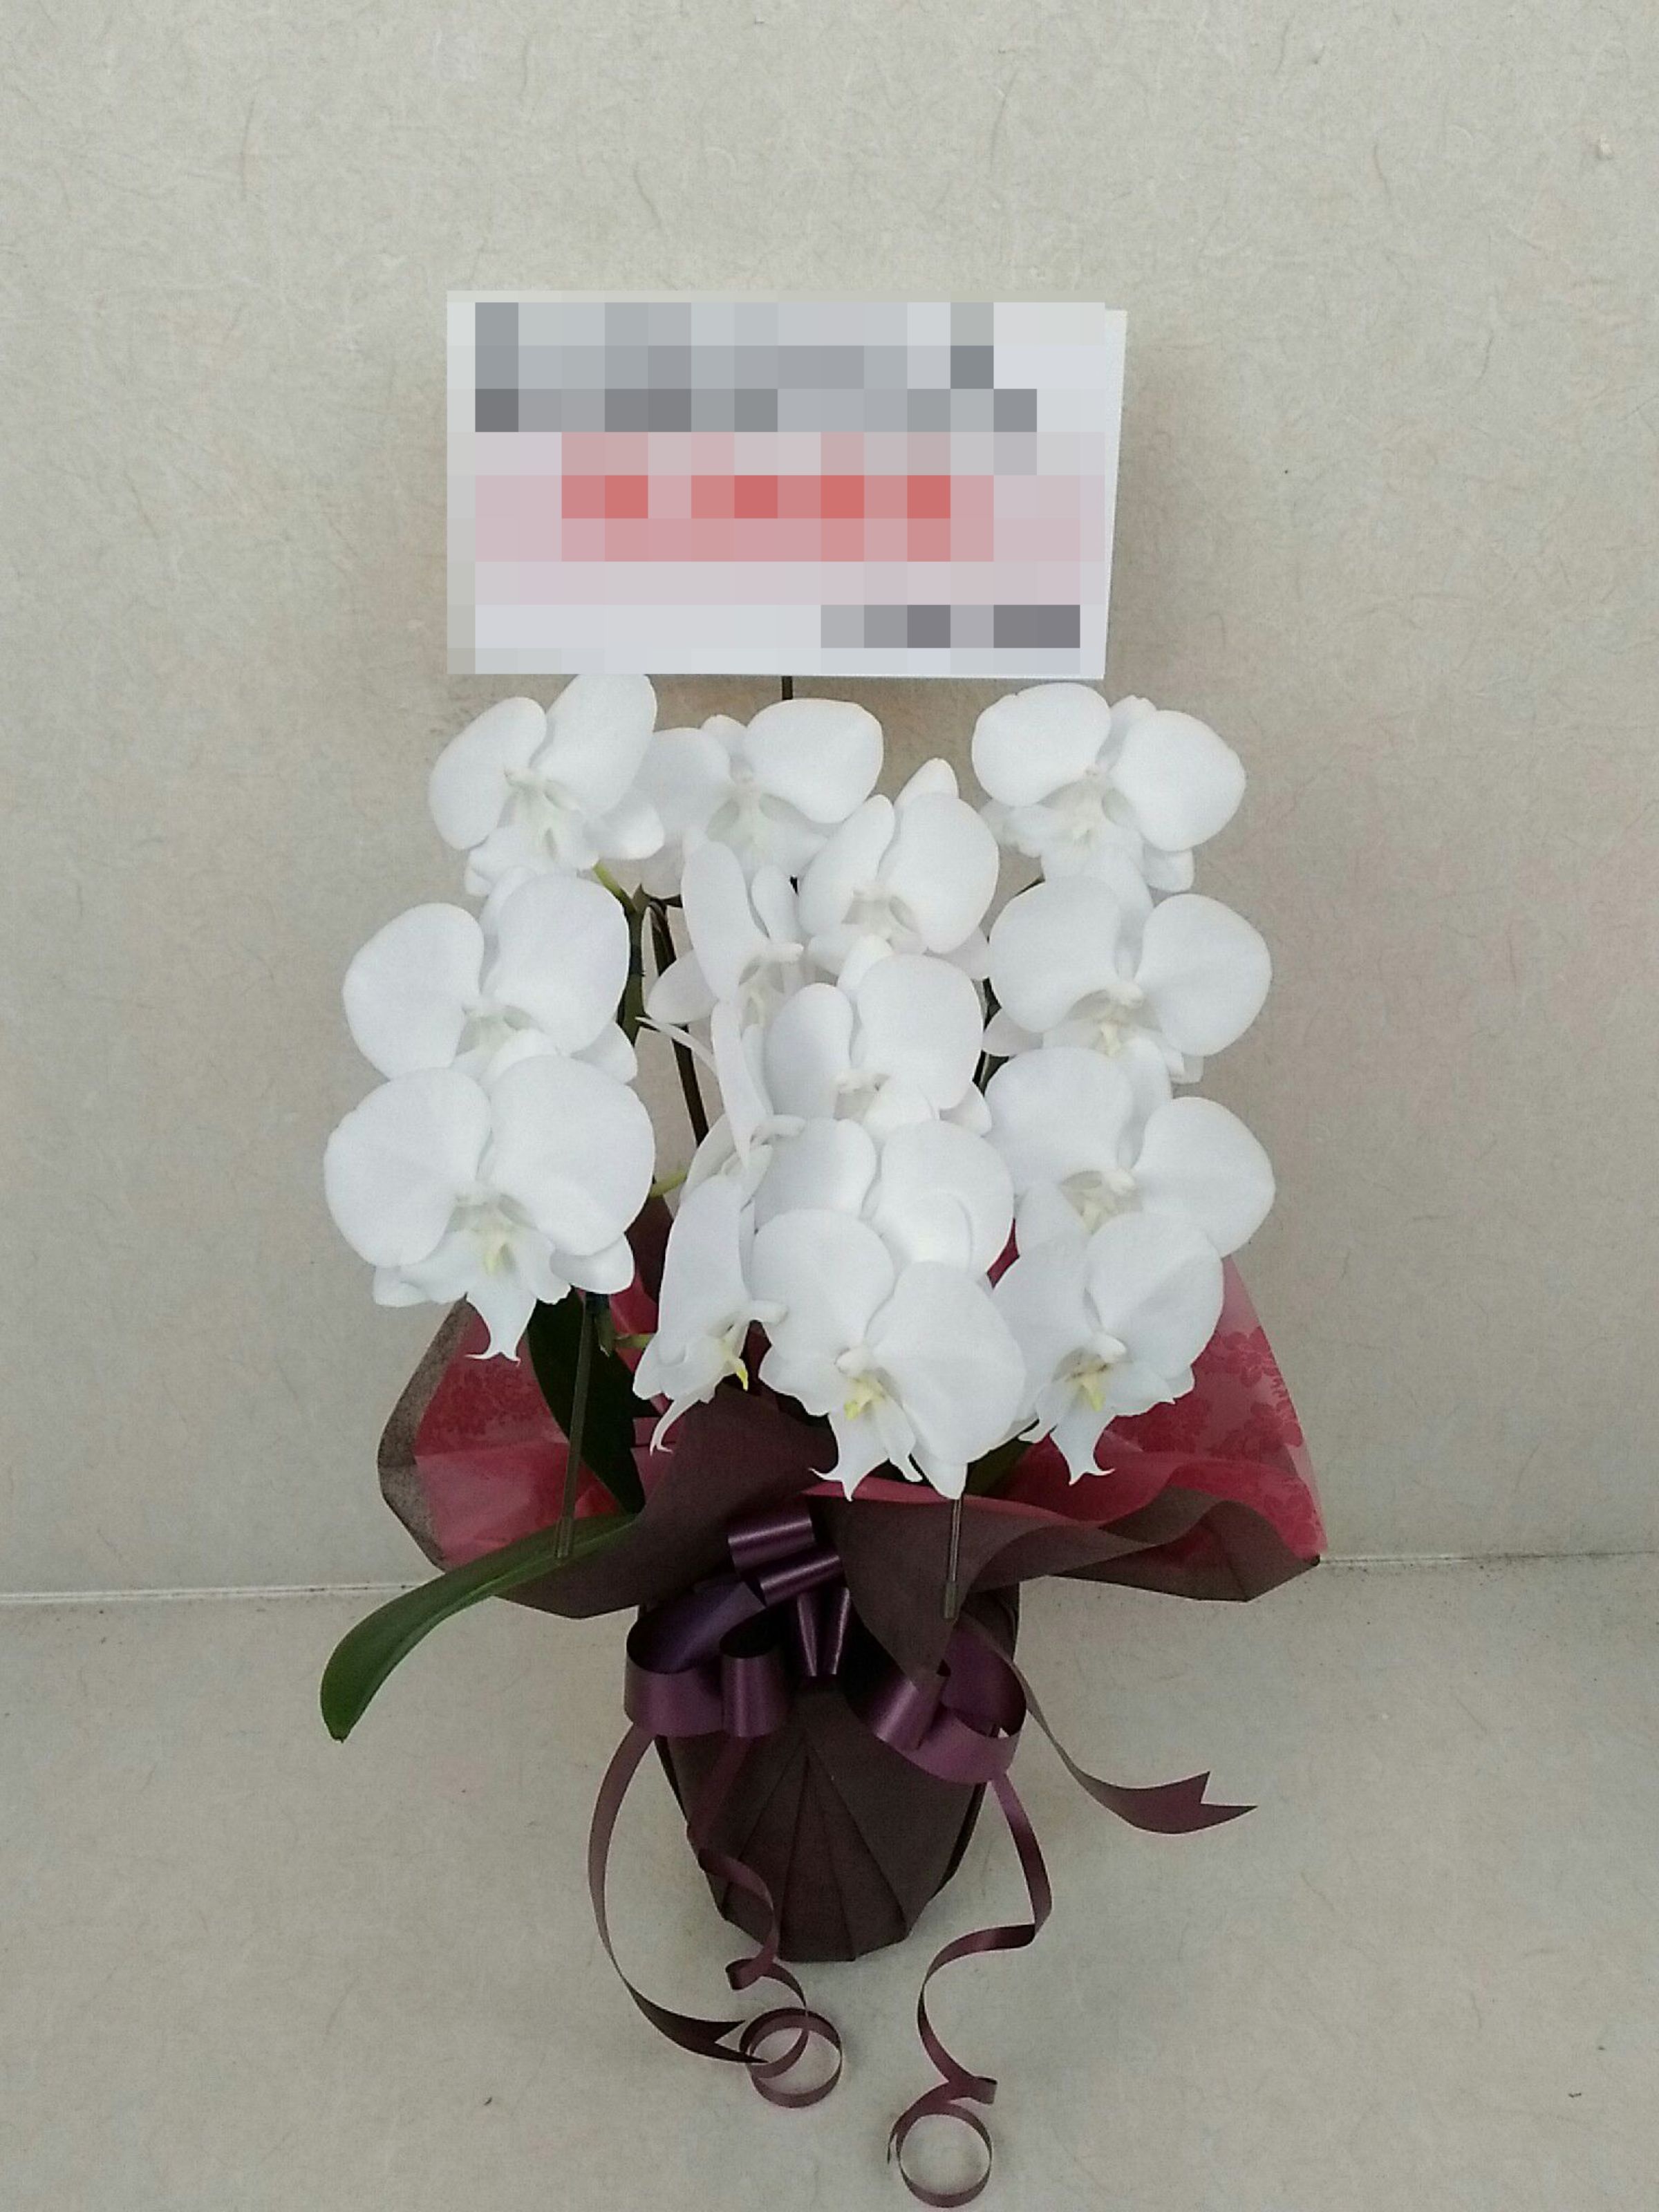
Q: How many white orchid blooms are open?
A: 15